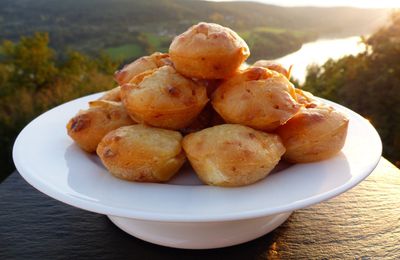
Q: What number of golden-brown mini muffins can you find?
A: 11